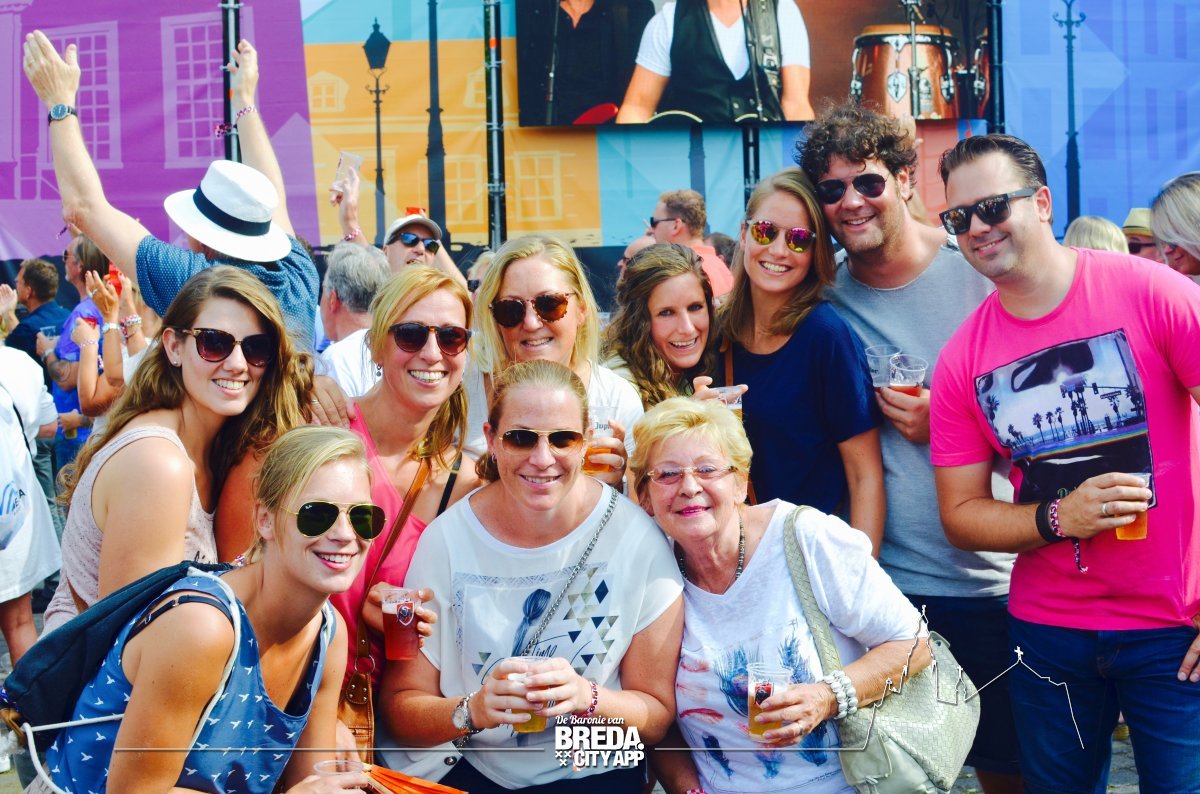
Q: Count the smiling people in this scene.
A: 10